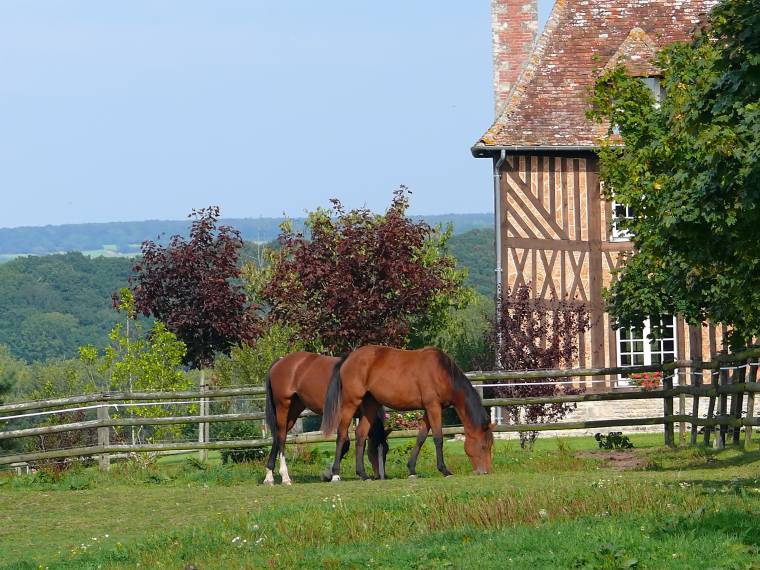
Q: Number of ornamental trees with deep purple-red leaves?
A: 3